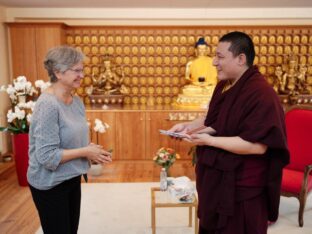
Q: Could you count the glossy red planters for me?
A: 1